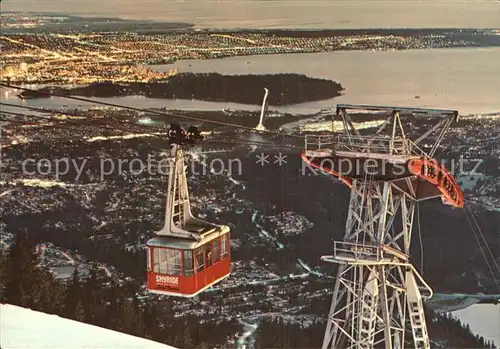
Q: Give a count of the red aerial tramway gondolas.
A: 1